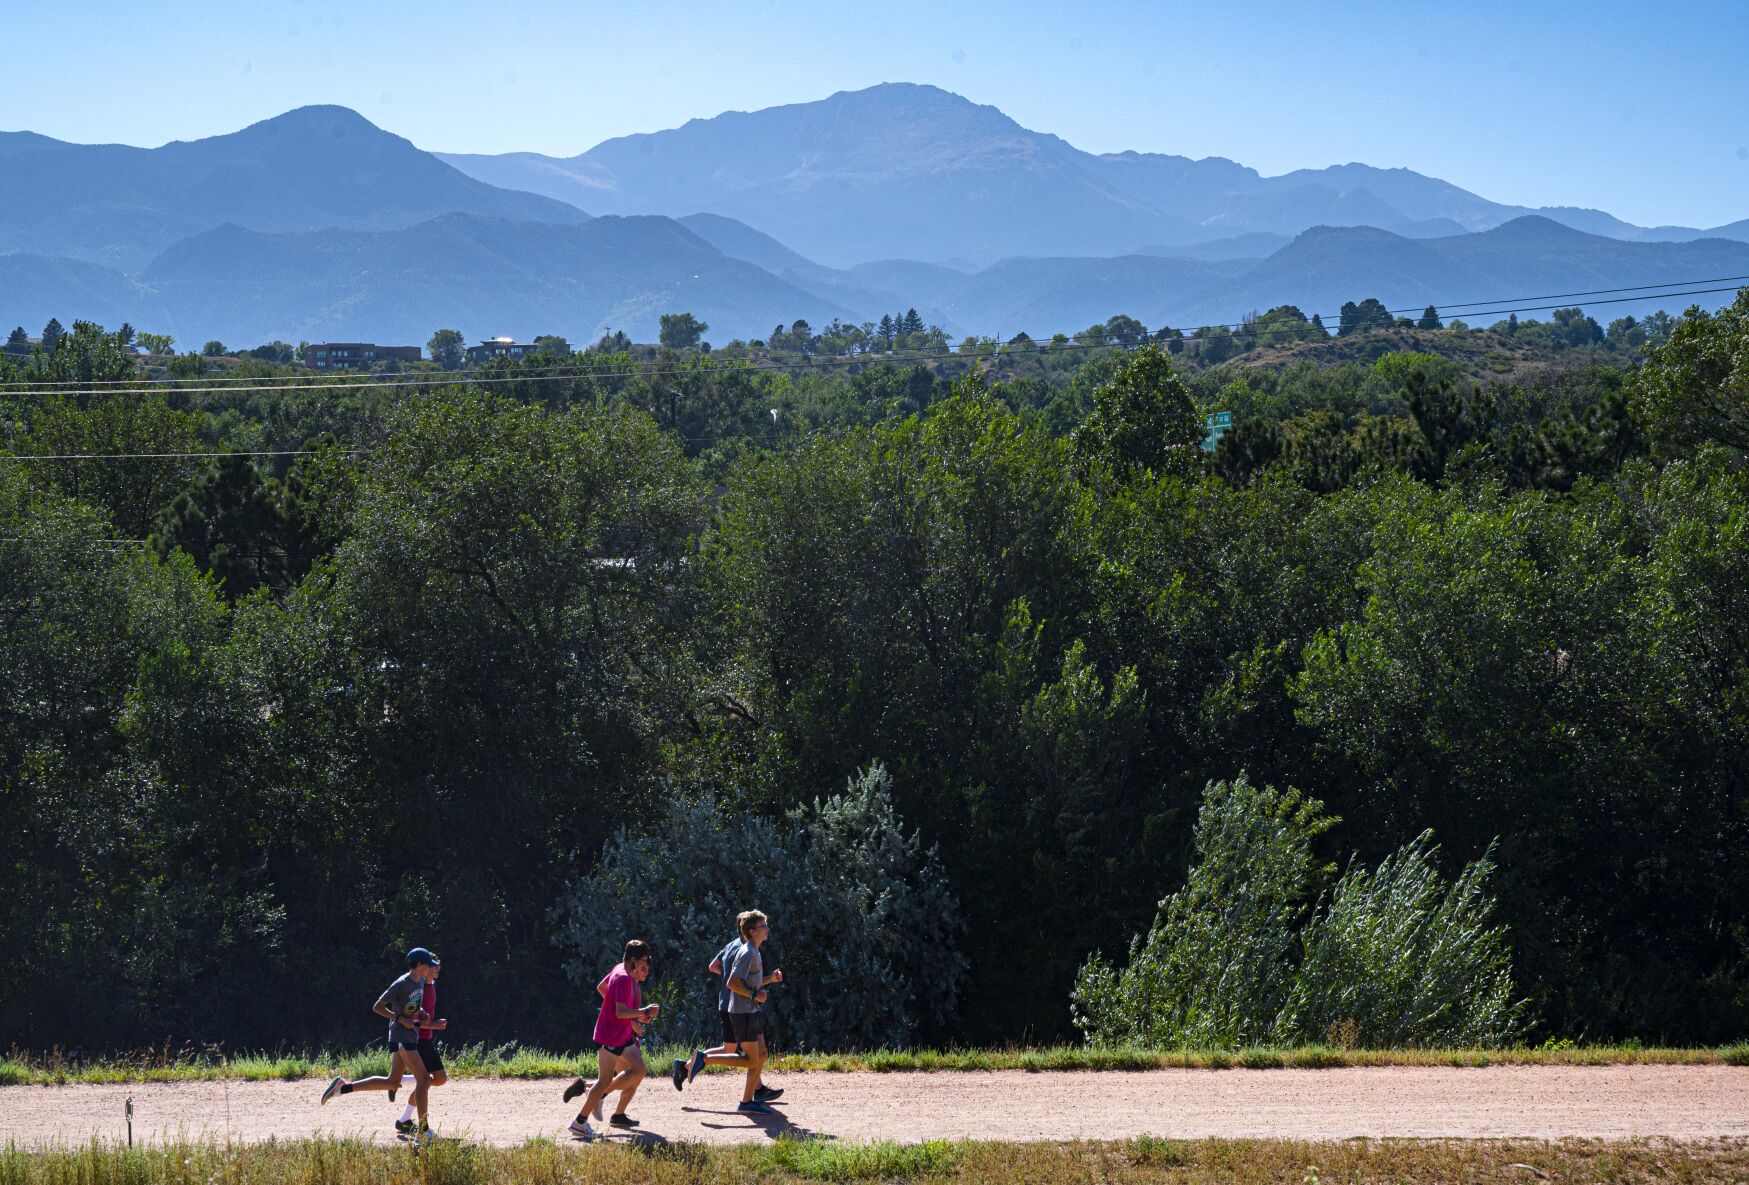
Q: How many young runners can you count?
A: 6